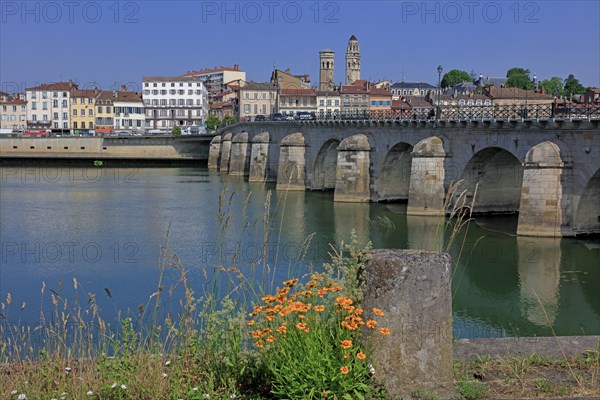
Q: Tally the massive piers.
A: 8